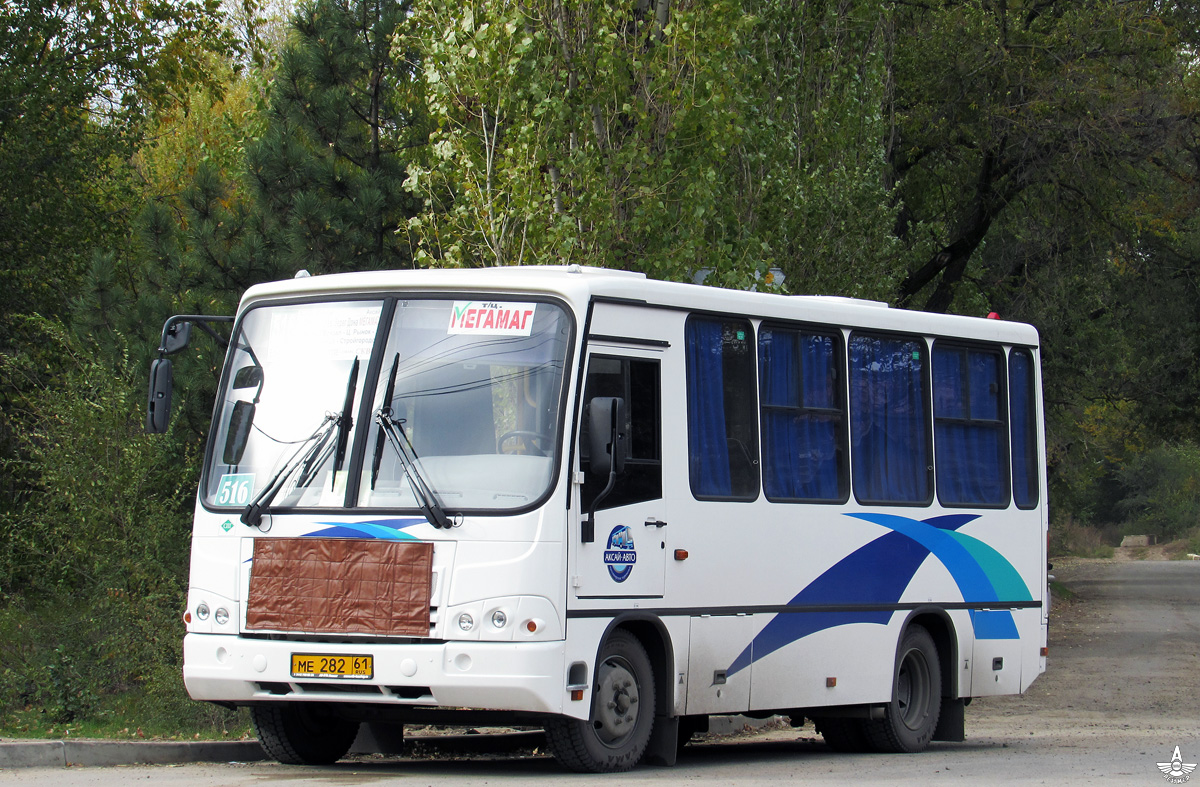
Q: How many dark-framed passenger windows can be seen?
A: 5